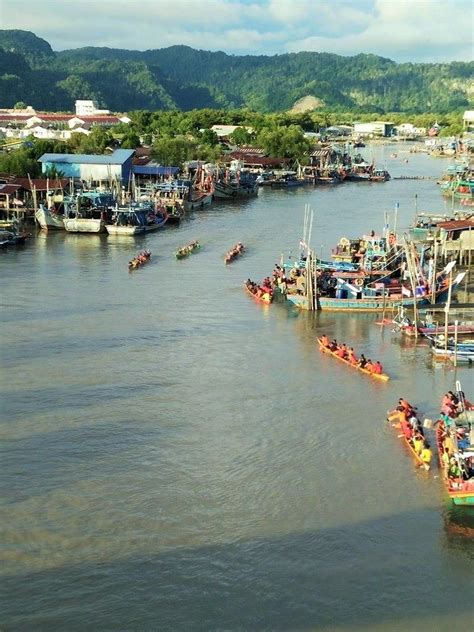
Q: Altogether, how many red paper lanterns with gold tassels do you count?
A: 0